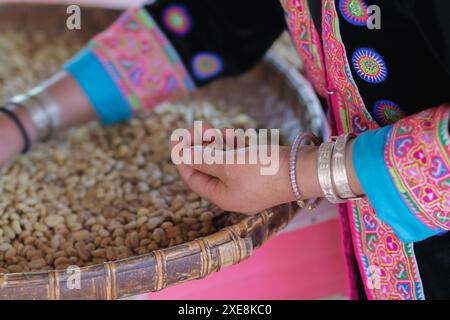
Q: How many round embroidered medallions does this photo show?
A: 5